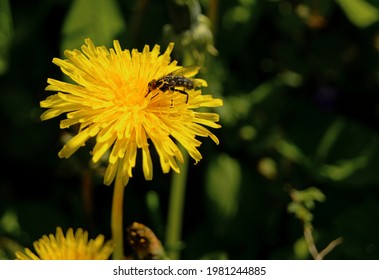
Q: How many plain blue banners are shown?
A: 0